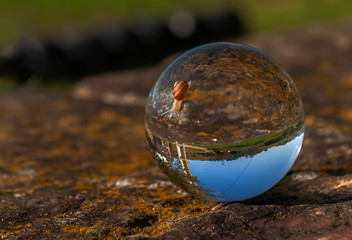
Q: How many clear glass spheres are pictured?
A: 1